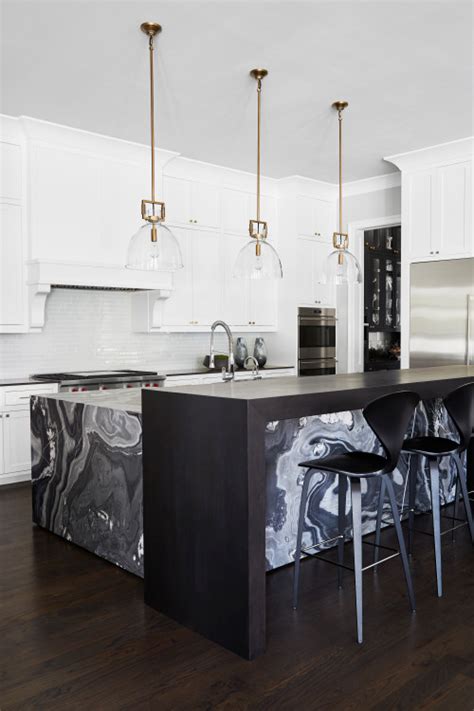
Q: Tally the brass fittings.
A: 3